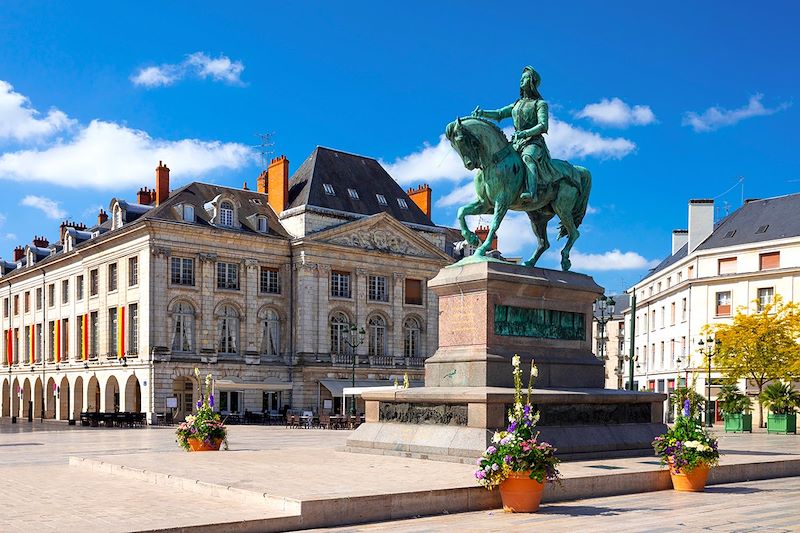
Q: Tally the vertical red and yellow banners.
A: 5